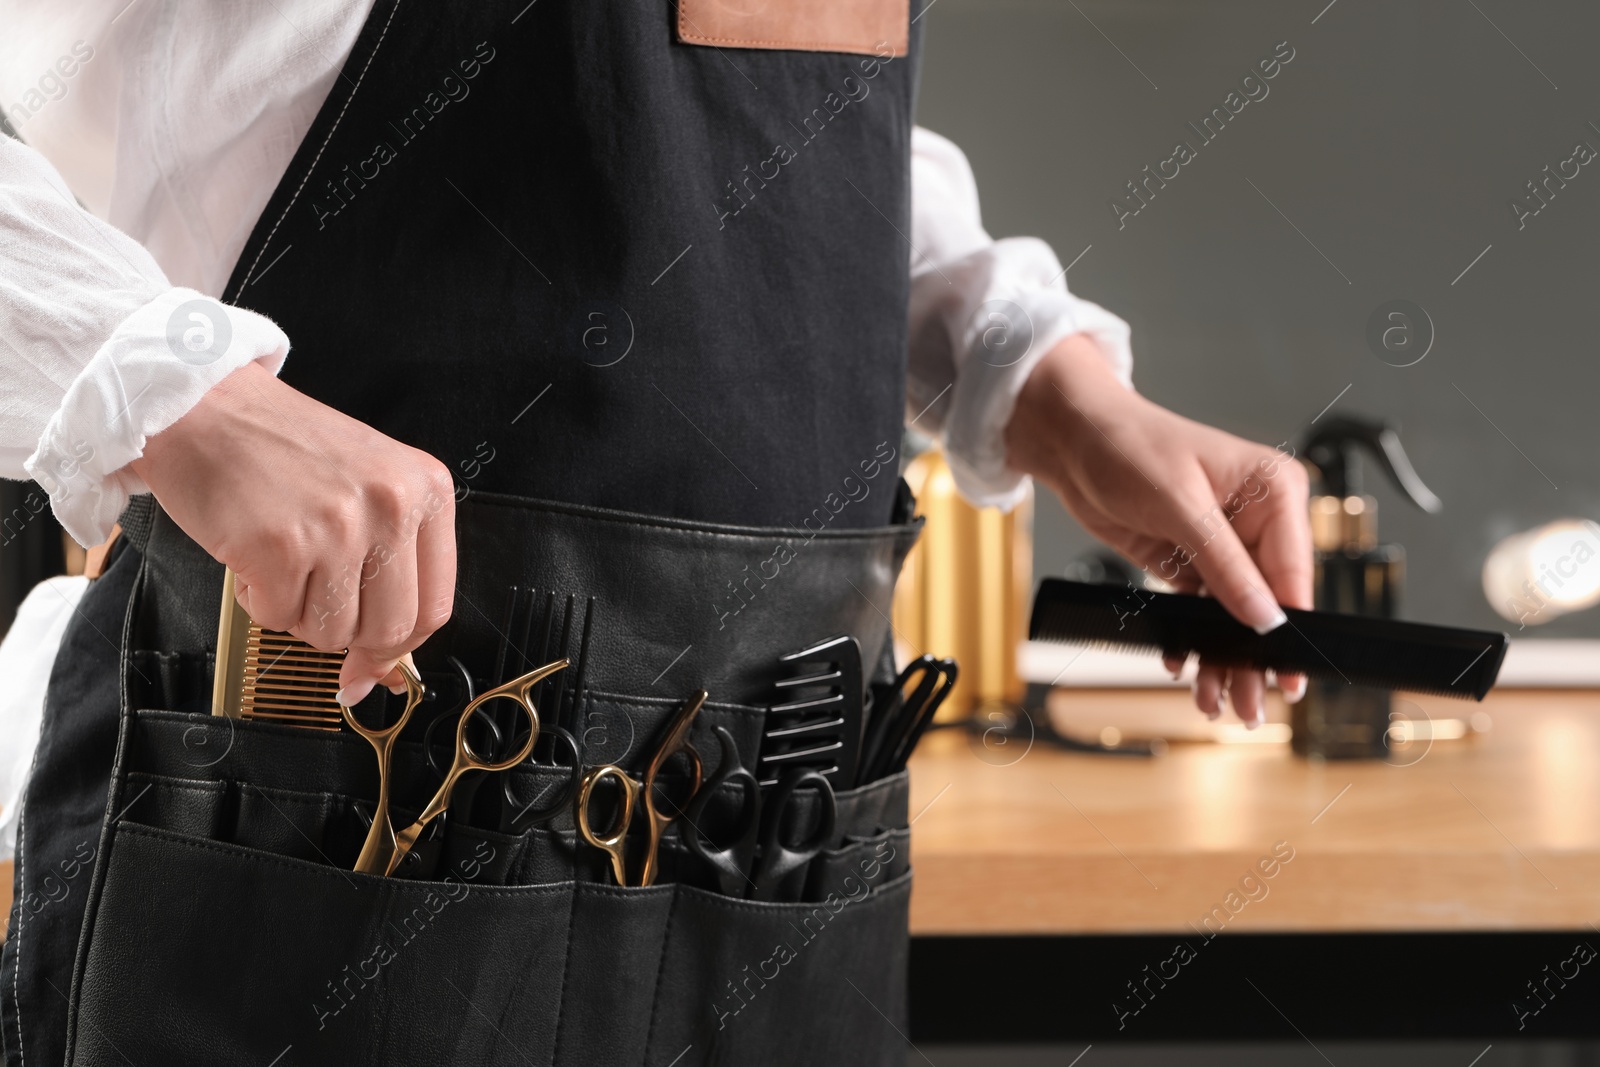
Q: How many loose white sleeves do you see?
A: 2